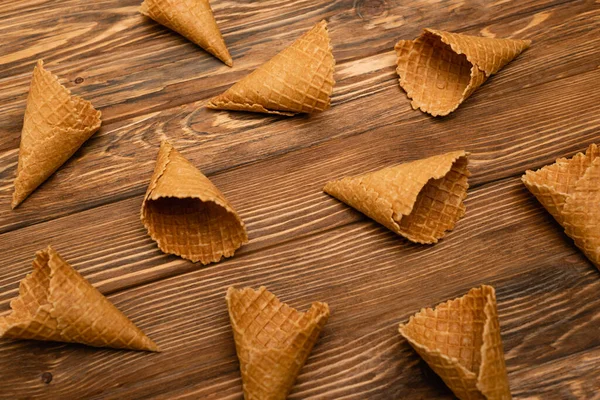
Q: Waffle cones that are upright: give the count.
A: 0